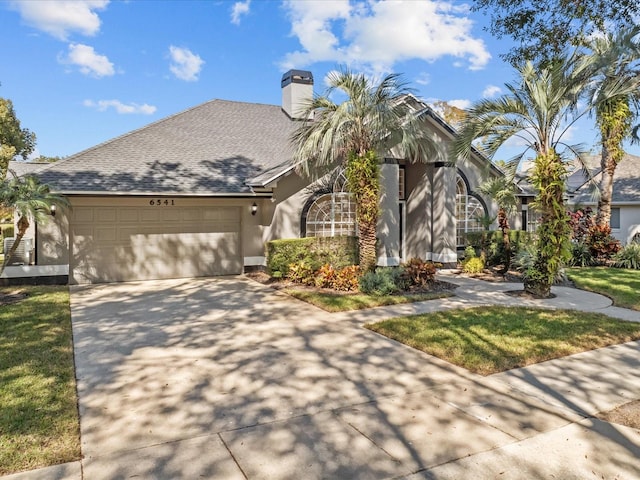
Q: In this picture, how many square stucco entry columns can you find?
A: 2